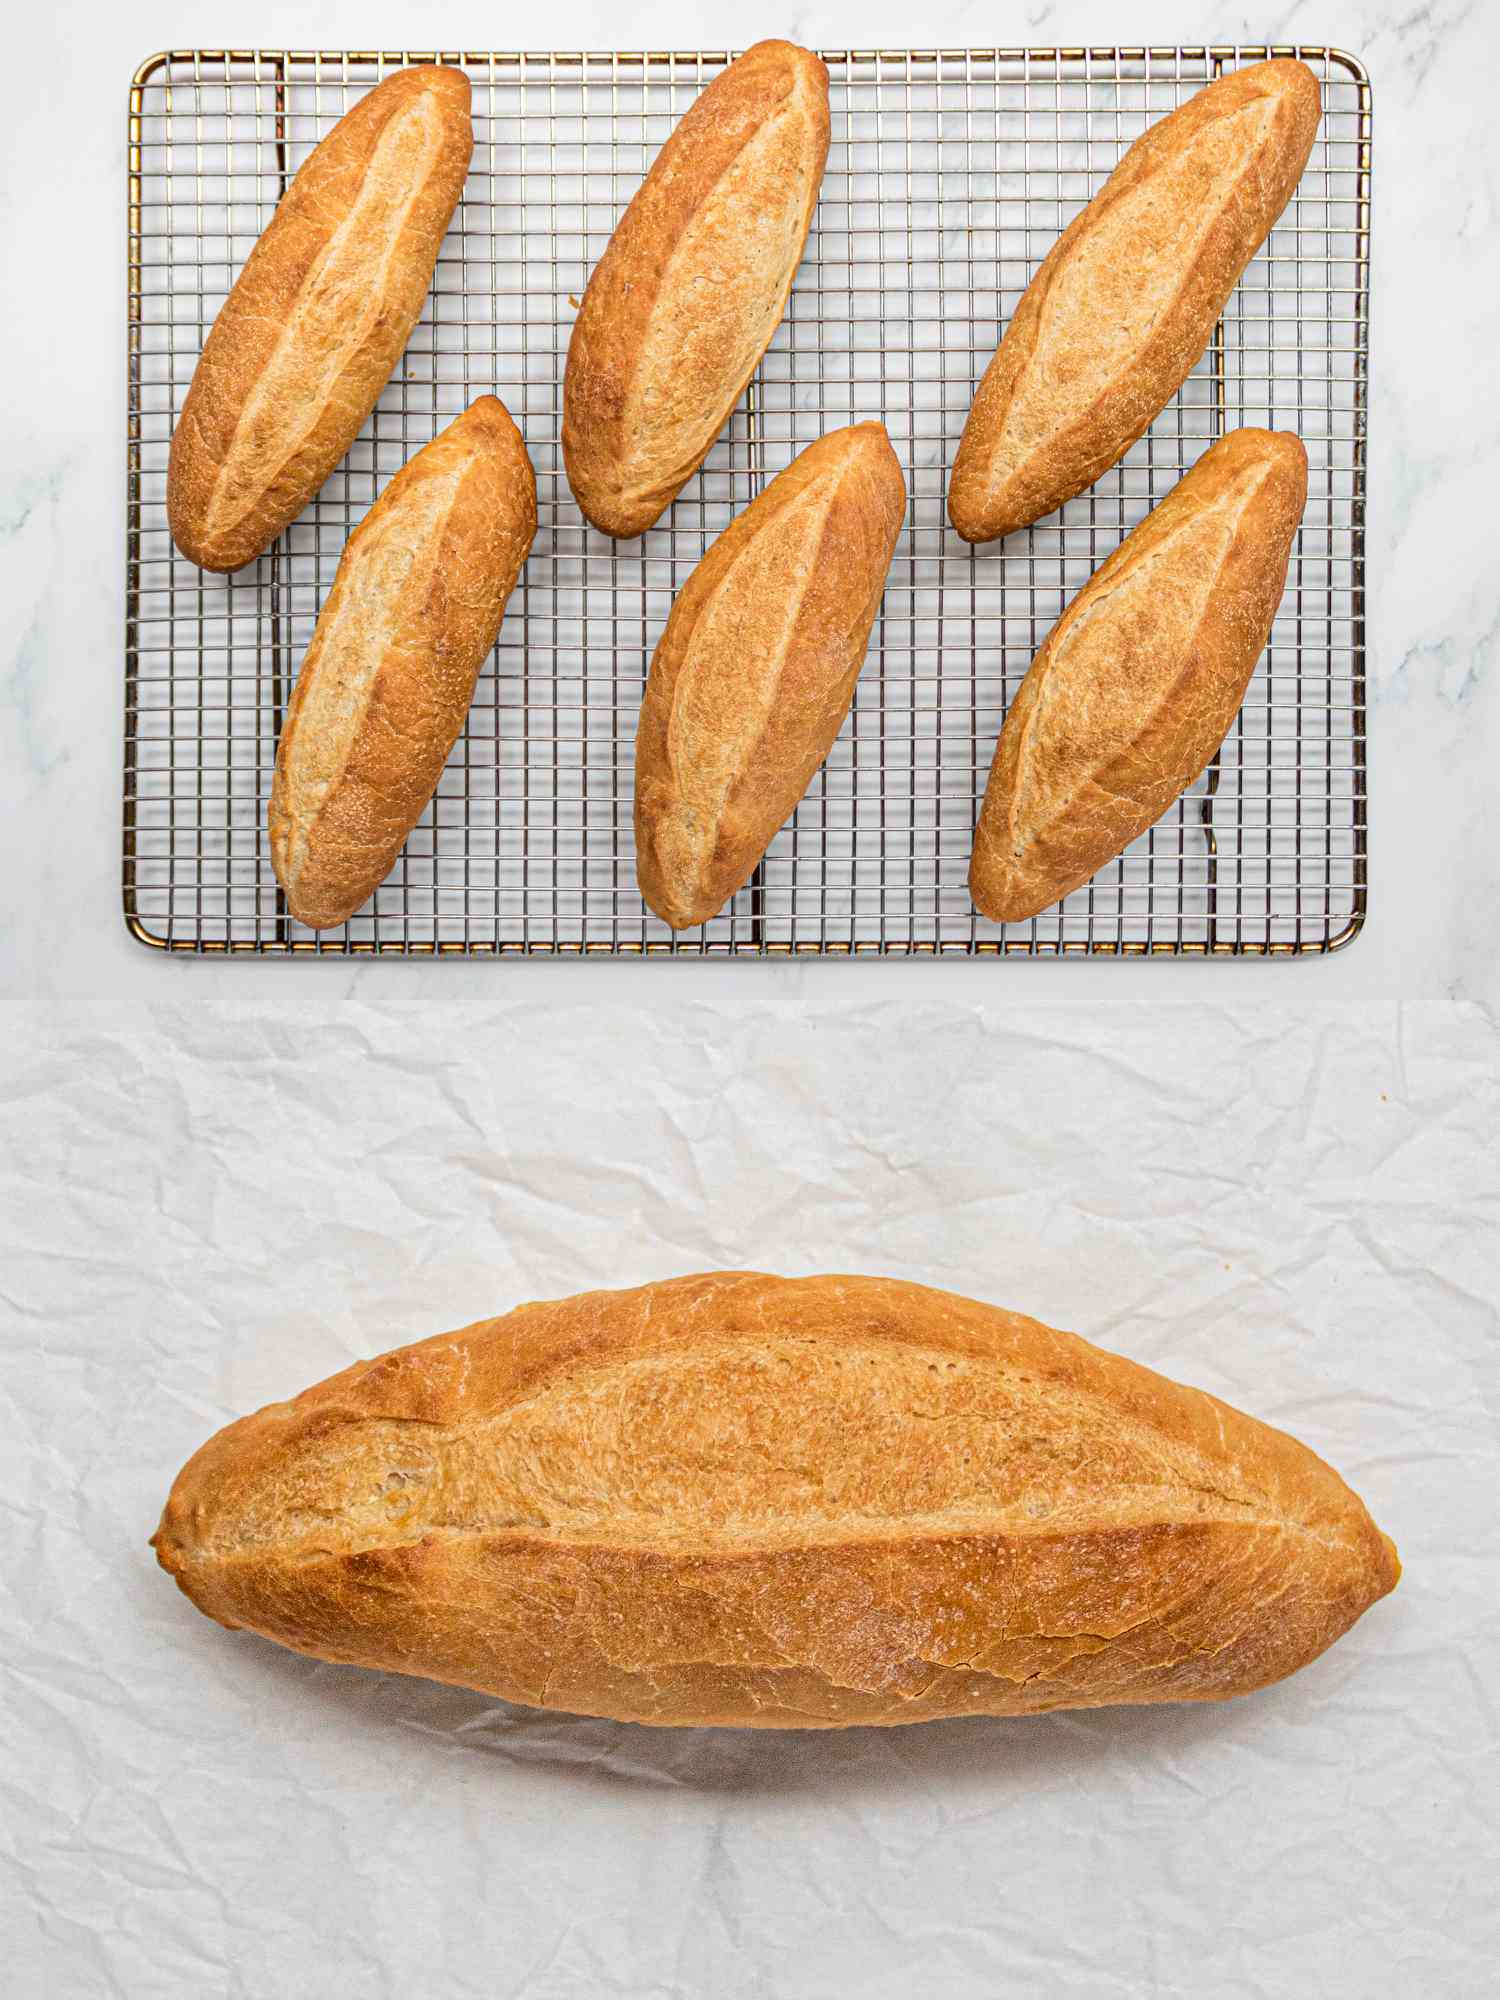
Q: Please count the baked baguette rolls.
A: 7